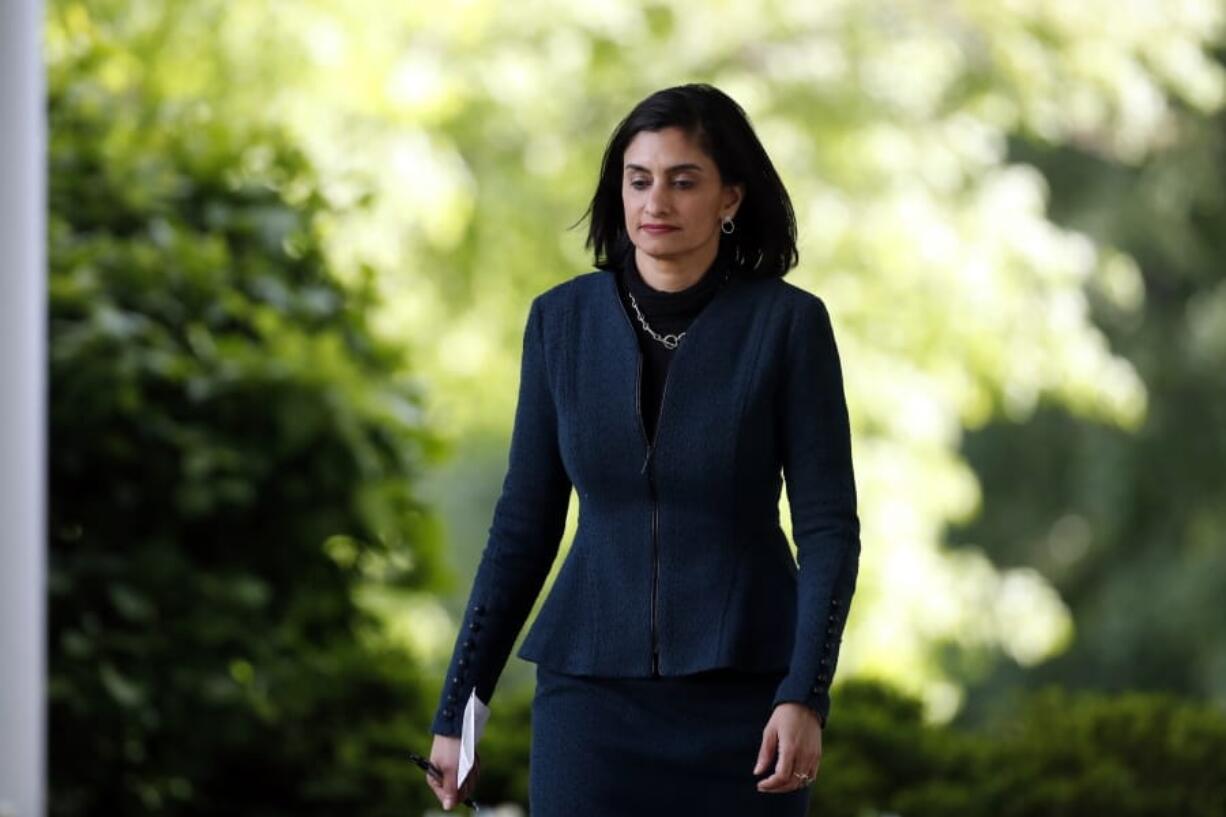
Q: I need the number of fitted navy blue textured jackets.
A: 1